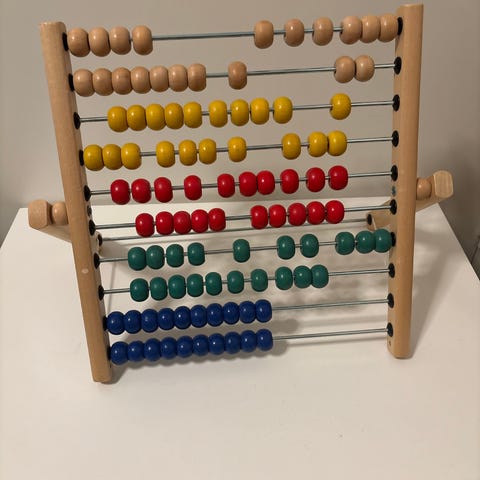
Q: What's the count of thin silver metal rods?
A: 11